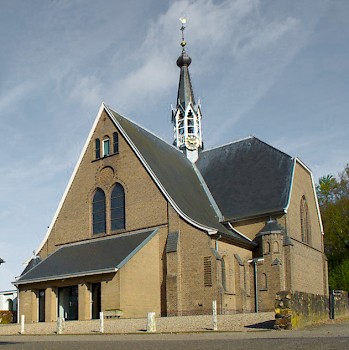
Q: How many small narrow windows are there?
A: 3